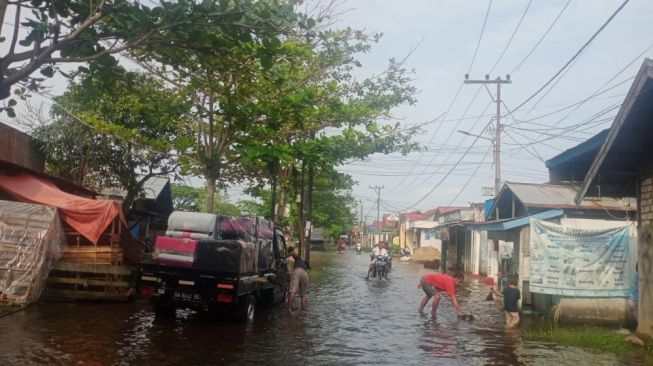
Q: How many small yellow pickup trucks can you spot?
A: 0